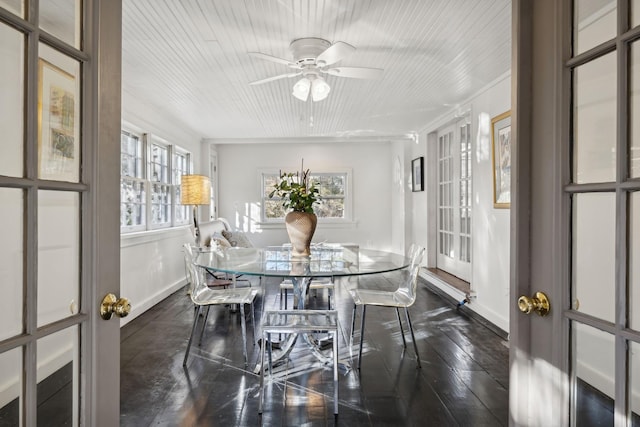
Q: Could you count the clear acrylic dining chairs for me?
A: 4